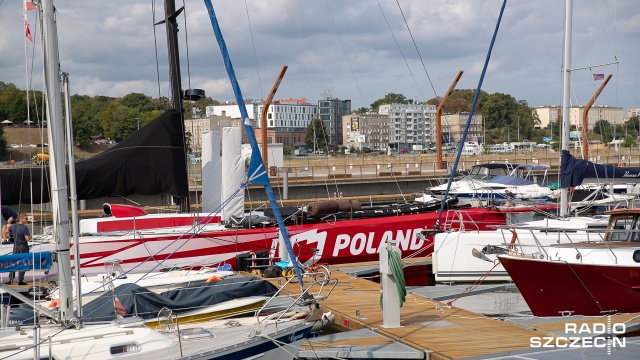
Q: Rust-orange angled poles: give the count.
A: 3